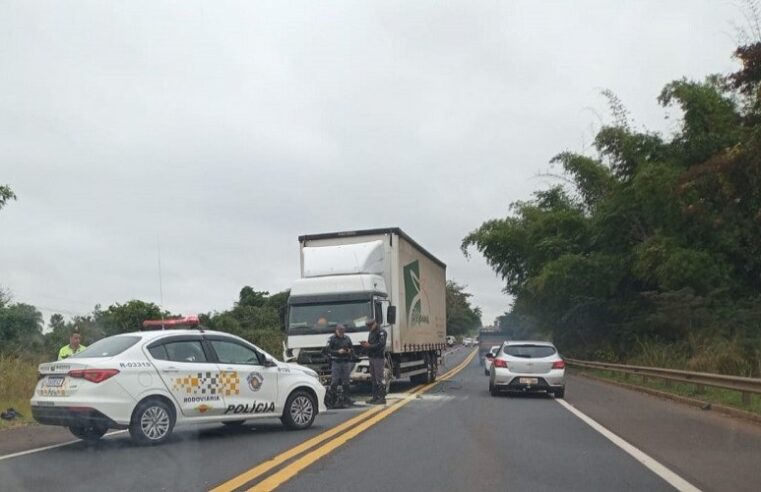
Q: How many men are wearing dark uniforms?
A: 2